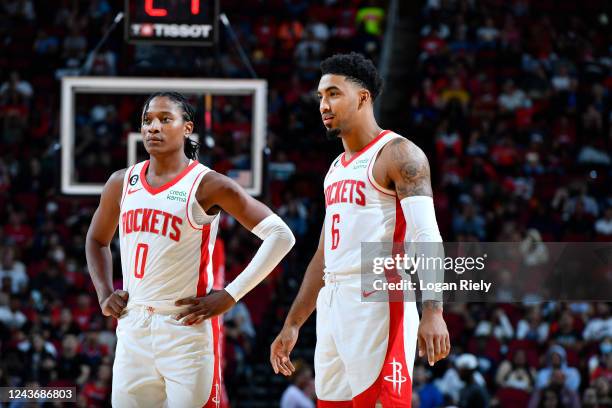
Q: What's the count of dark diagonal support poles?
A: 2